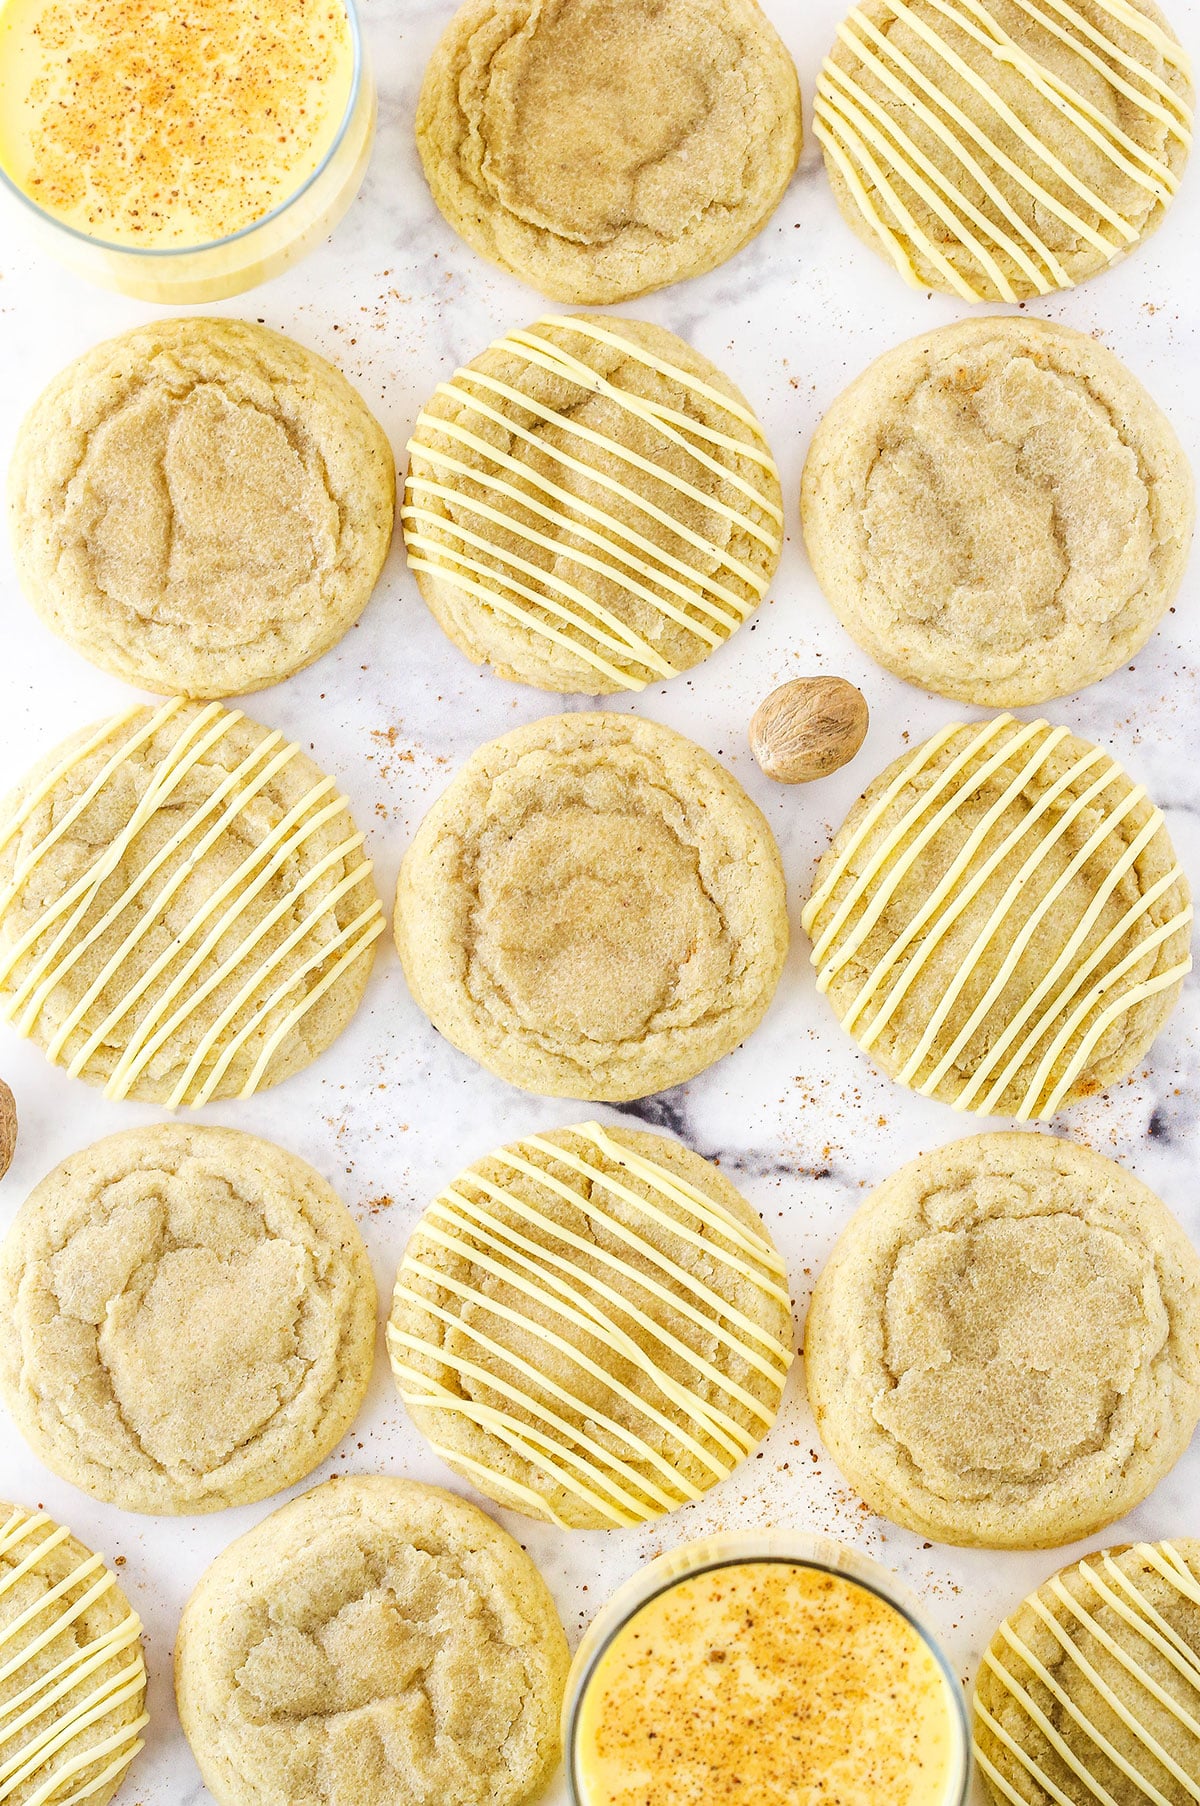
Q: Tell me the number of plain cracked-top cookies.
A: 7